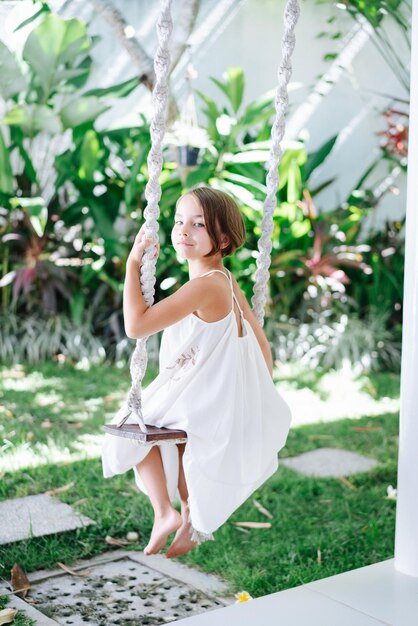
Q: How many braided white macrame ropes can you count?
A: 2